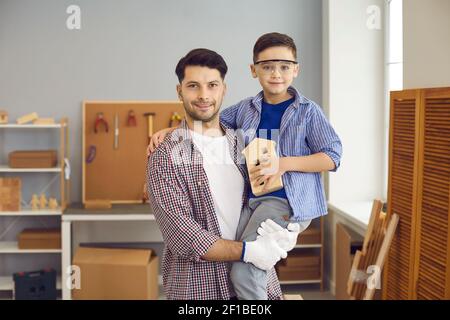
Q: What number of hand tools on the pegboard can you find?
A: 6